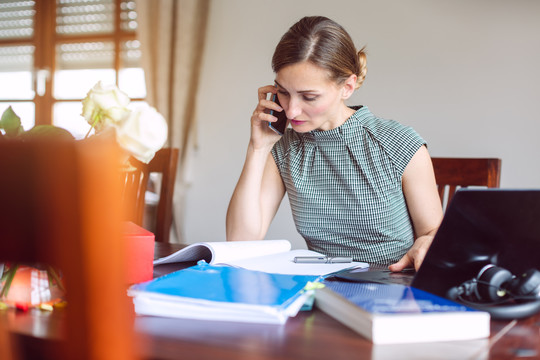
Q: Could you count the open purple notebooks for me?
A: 0